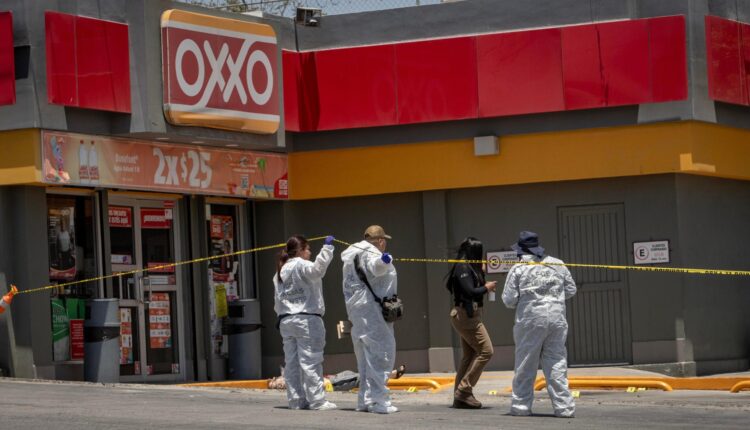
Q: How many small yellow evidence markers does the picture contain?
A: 6